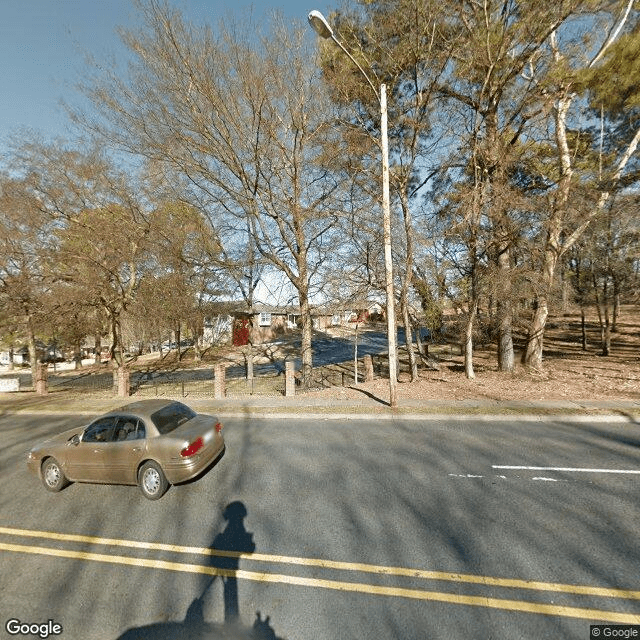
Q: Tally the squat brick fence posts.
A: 5